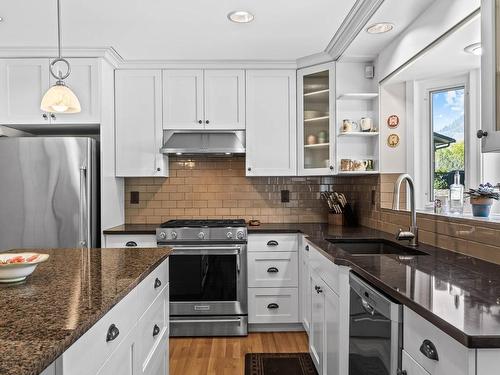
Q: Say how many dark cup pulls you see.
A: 9